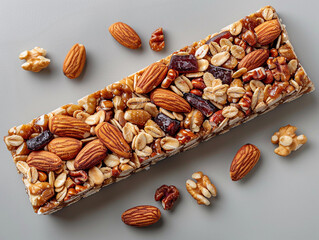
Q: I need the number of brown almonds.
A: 13